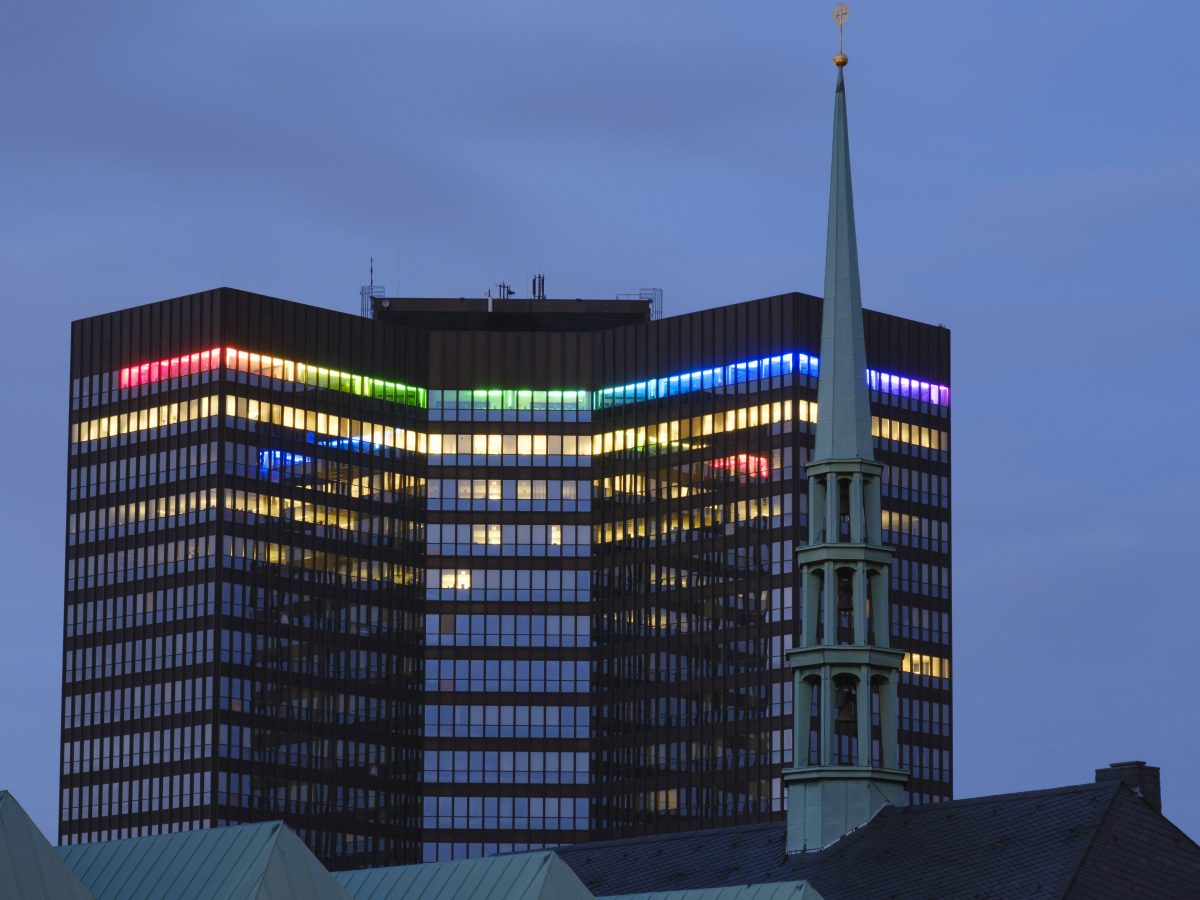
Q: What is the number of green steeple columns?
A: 12